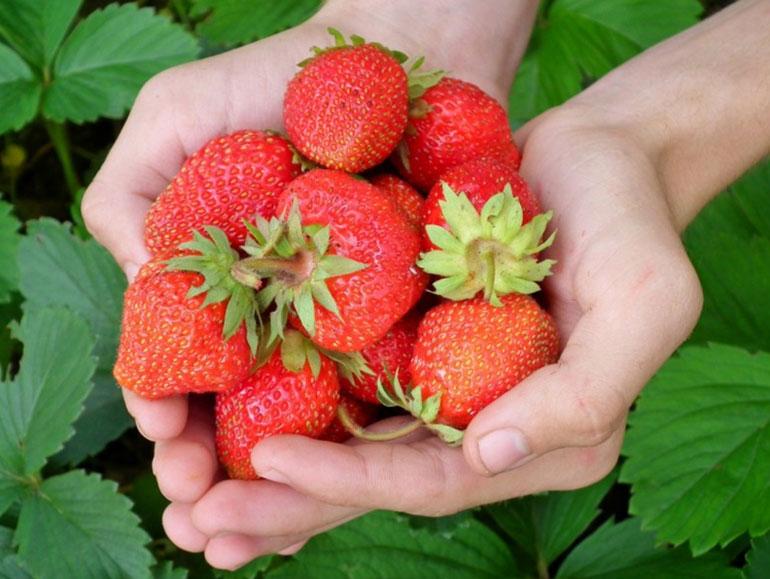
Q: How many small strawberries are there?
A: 11